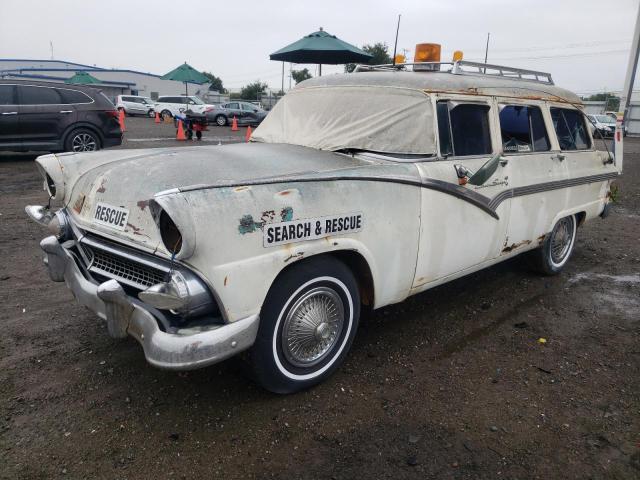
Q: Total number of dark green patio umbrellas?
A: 3